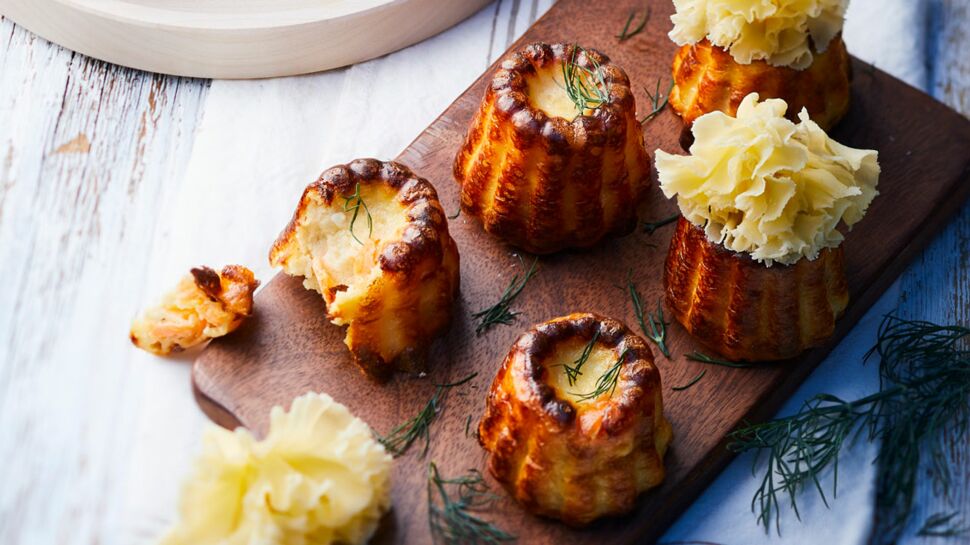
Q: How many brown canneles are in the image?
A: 5